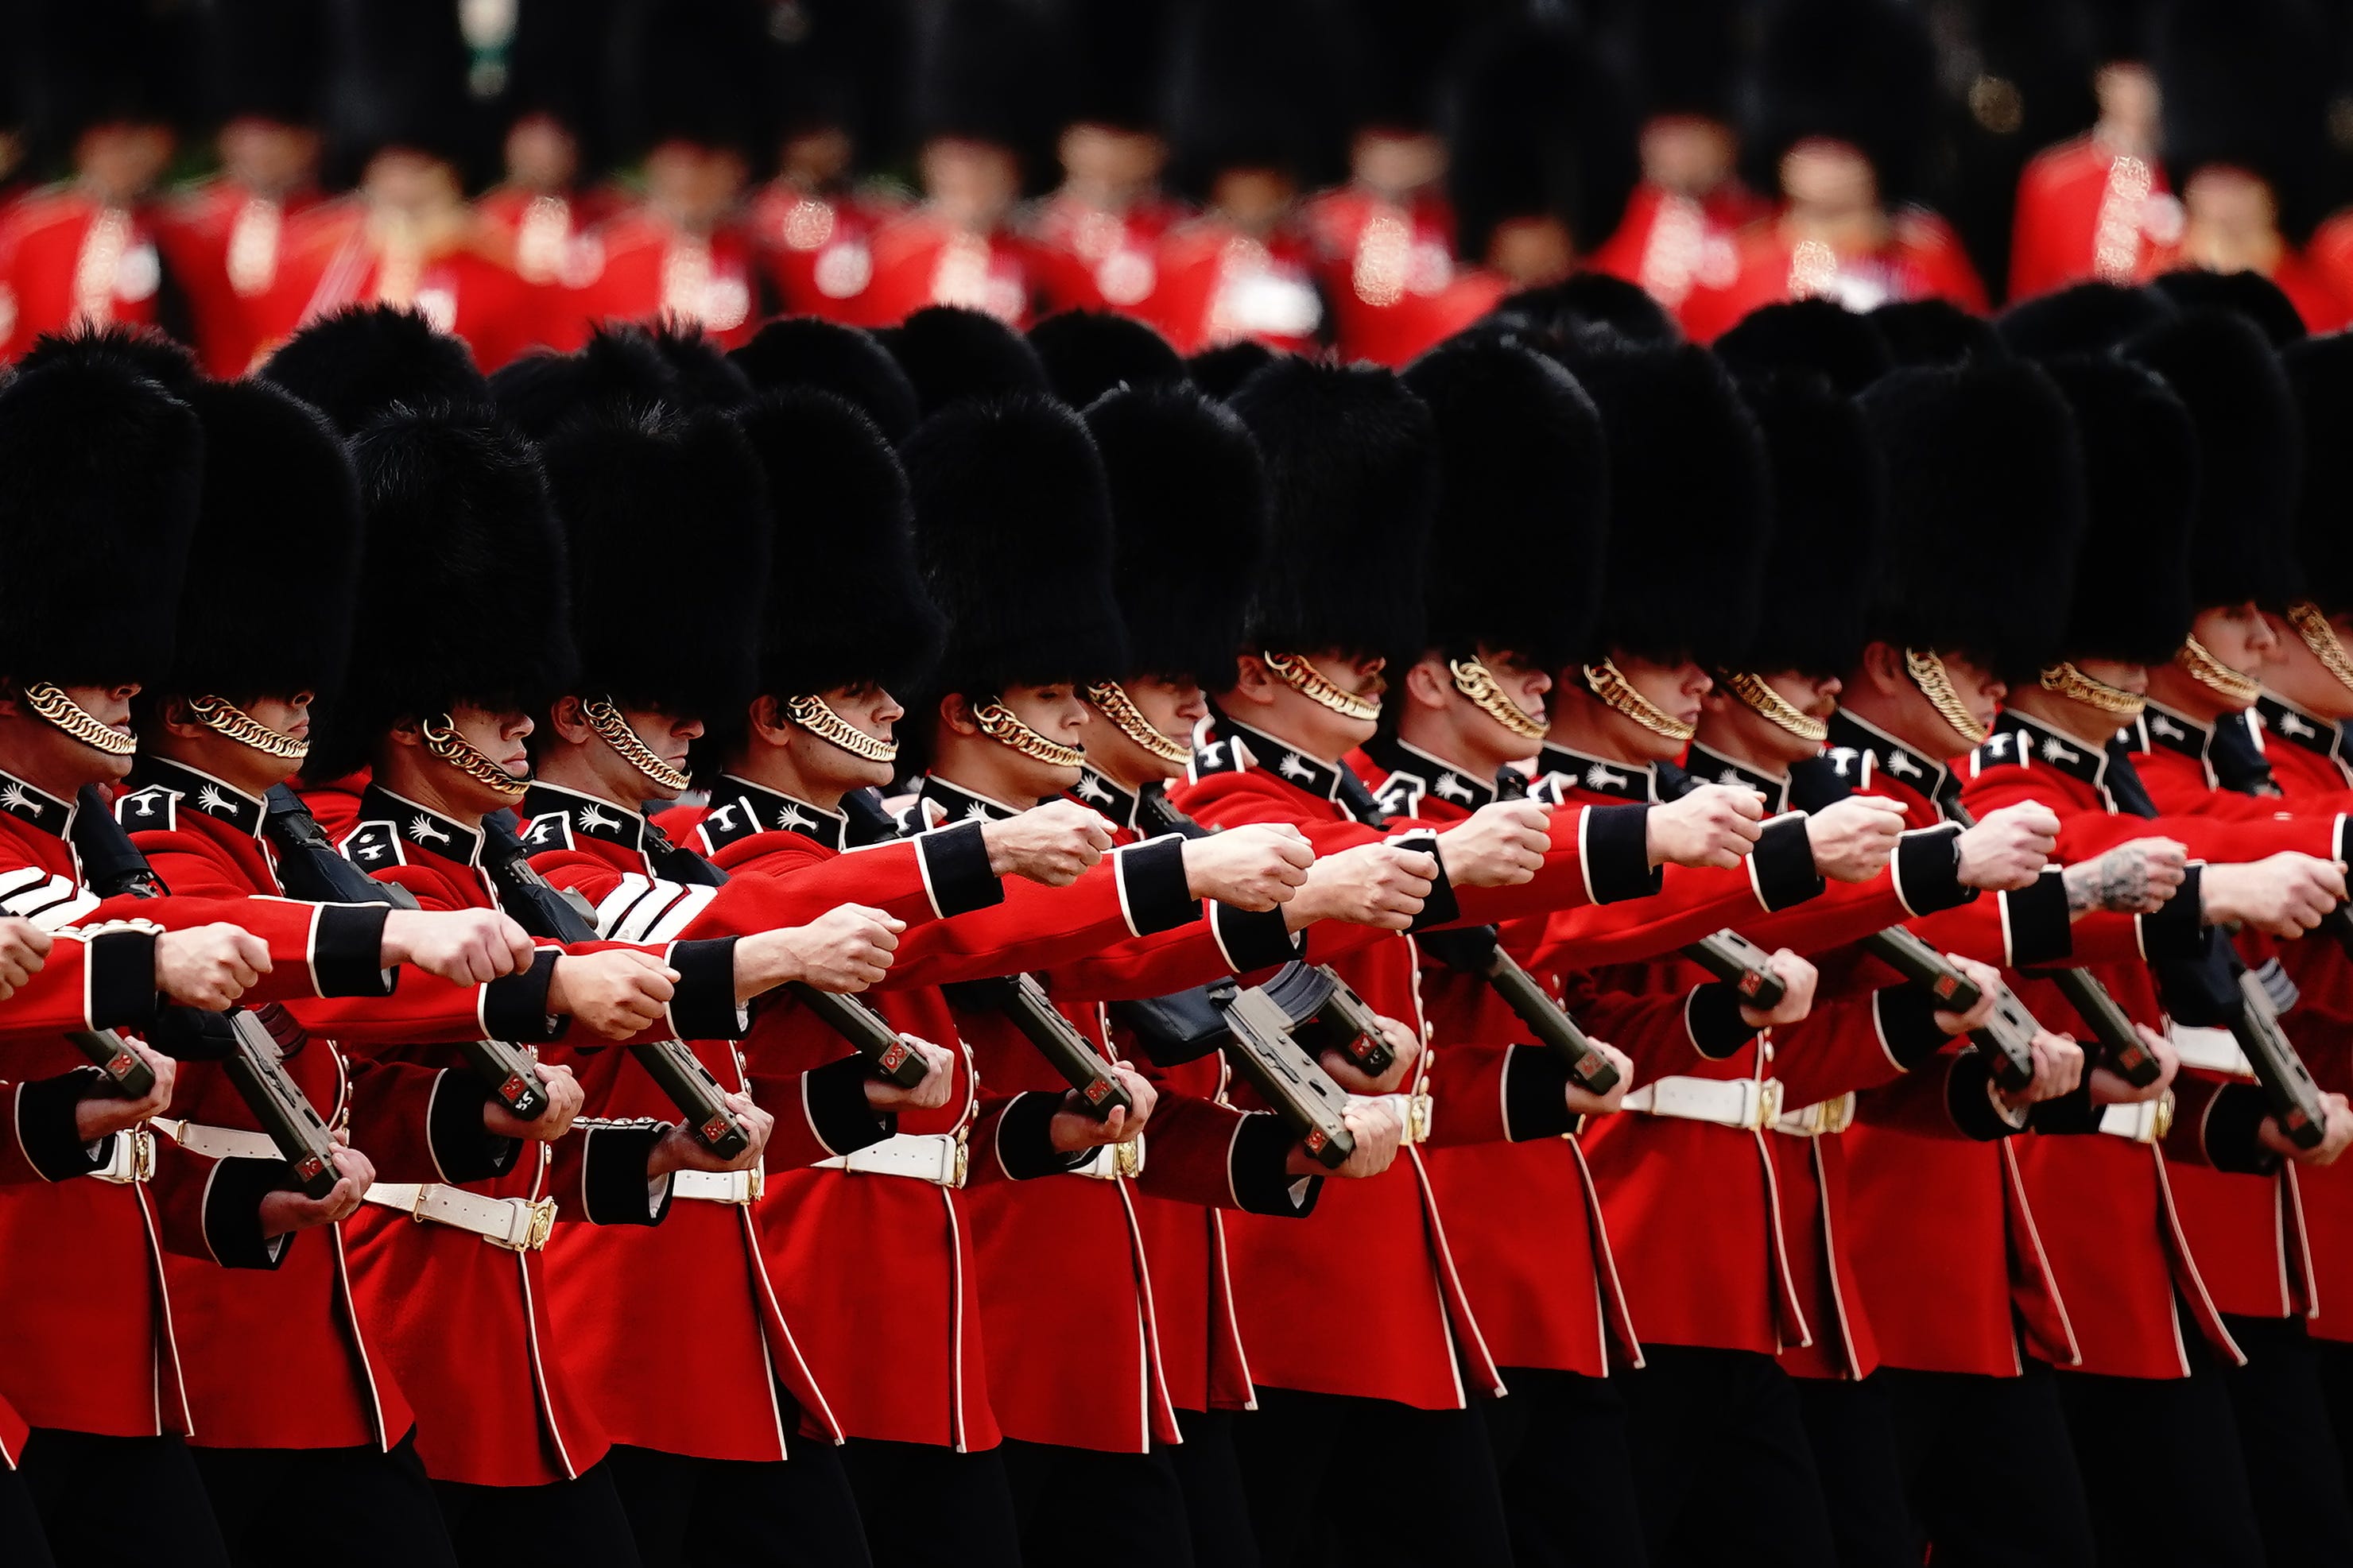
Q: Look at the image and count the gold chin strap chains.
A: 15